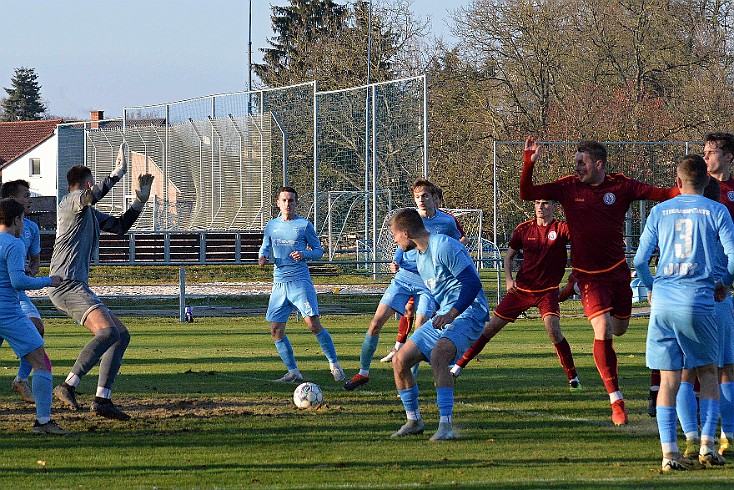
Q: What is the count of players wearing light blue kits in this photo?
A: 7